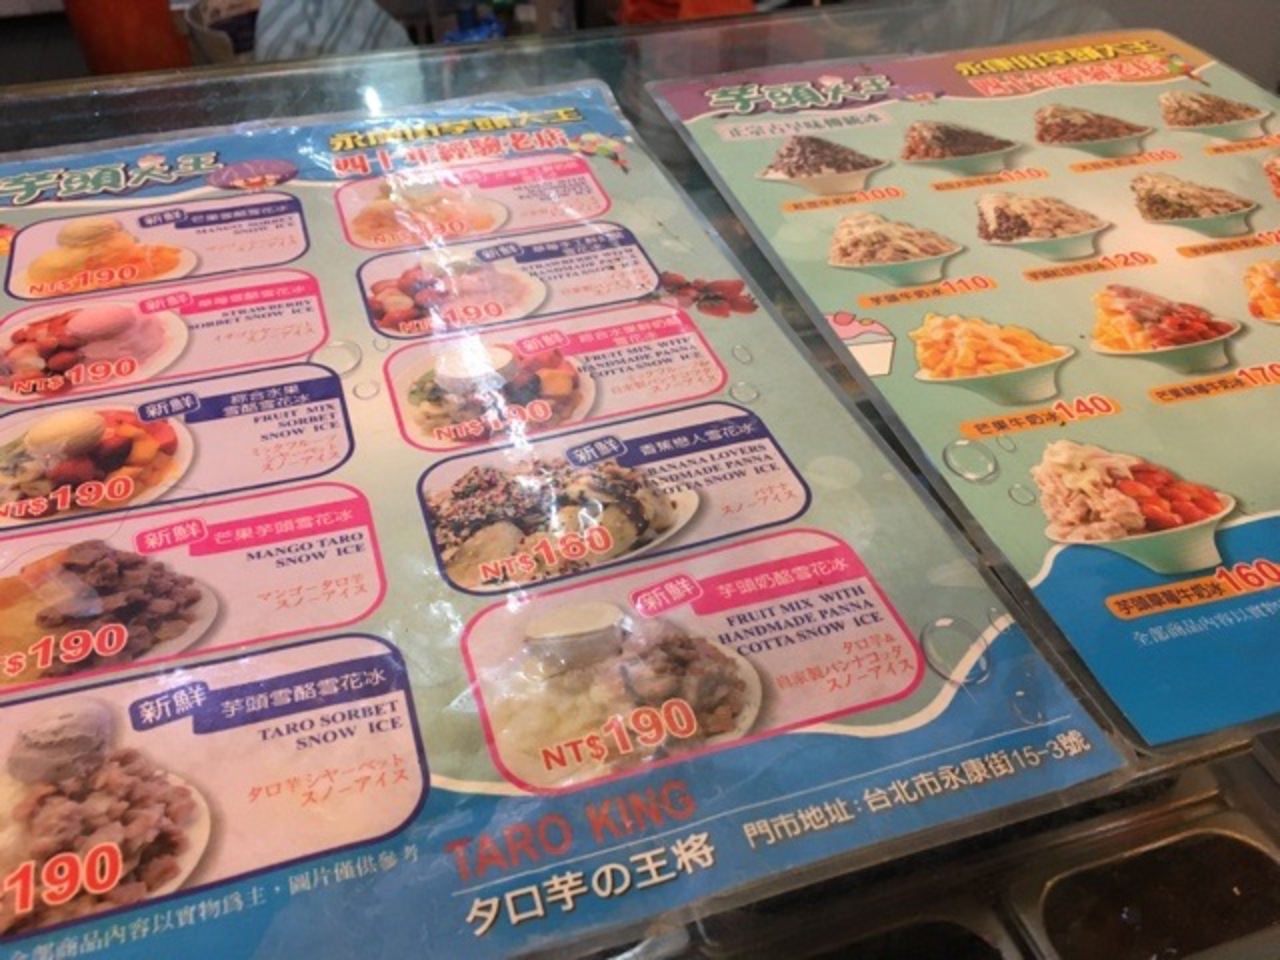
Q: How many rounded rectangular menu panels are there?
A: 10